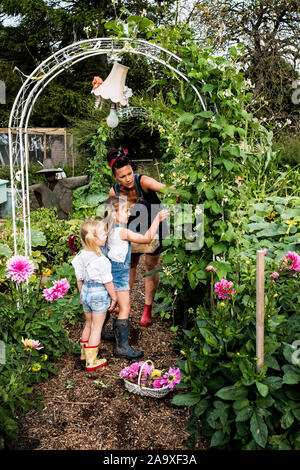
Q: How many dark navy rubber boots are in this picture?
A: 2